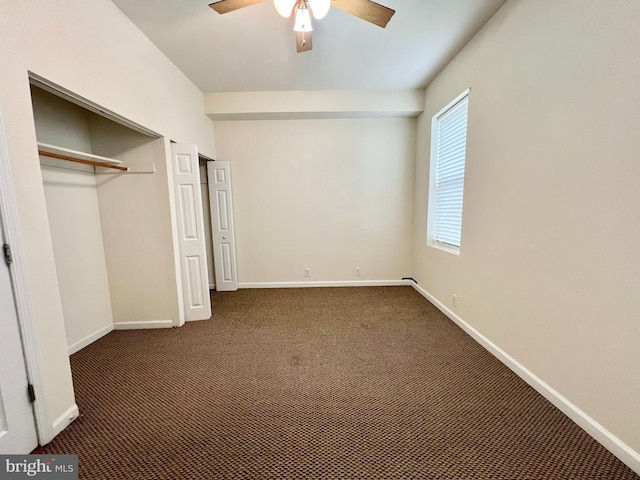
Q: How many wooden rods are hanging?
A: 1